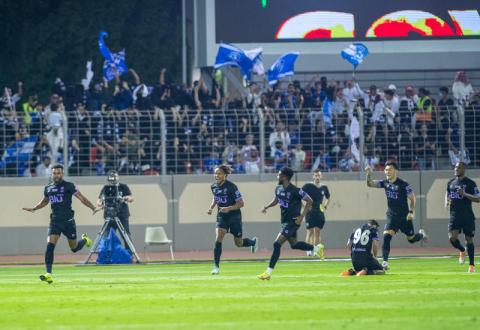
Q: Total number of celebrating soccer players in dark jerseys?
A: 6